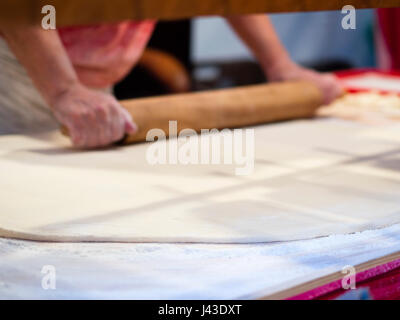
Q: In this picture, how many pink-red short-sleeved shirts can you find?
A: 1